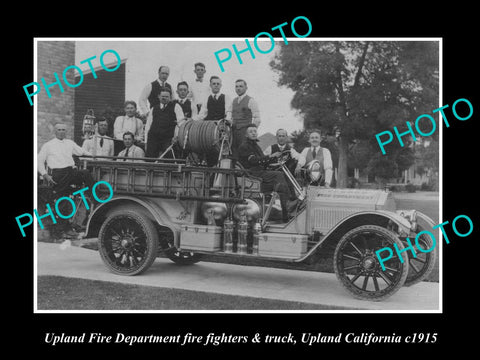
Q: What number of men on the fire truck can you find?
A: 13